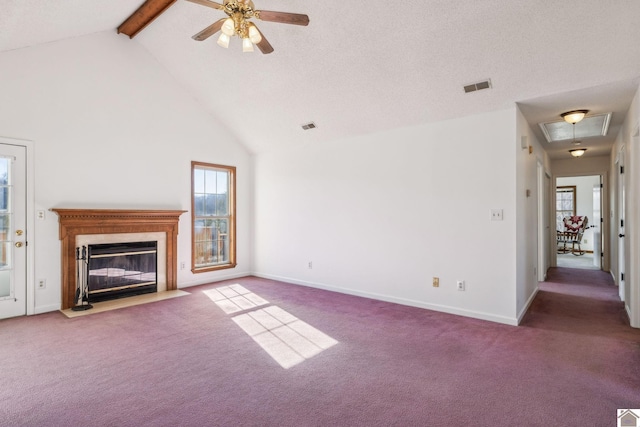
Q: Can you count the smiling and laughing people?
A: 0